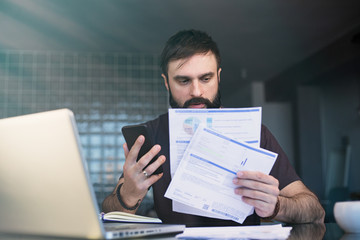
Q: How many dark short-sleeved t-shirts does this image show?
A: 1